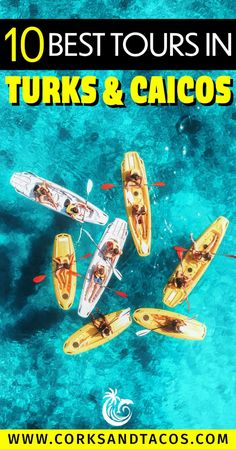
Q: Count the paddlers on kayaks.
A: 11